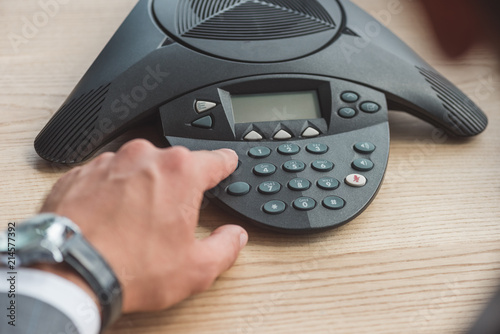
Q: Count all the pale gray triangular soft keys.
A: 3